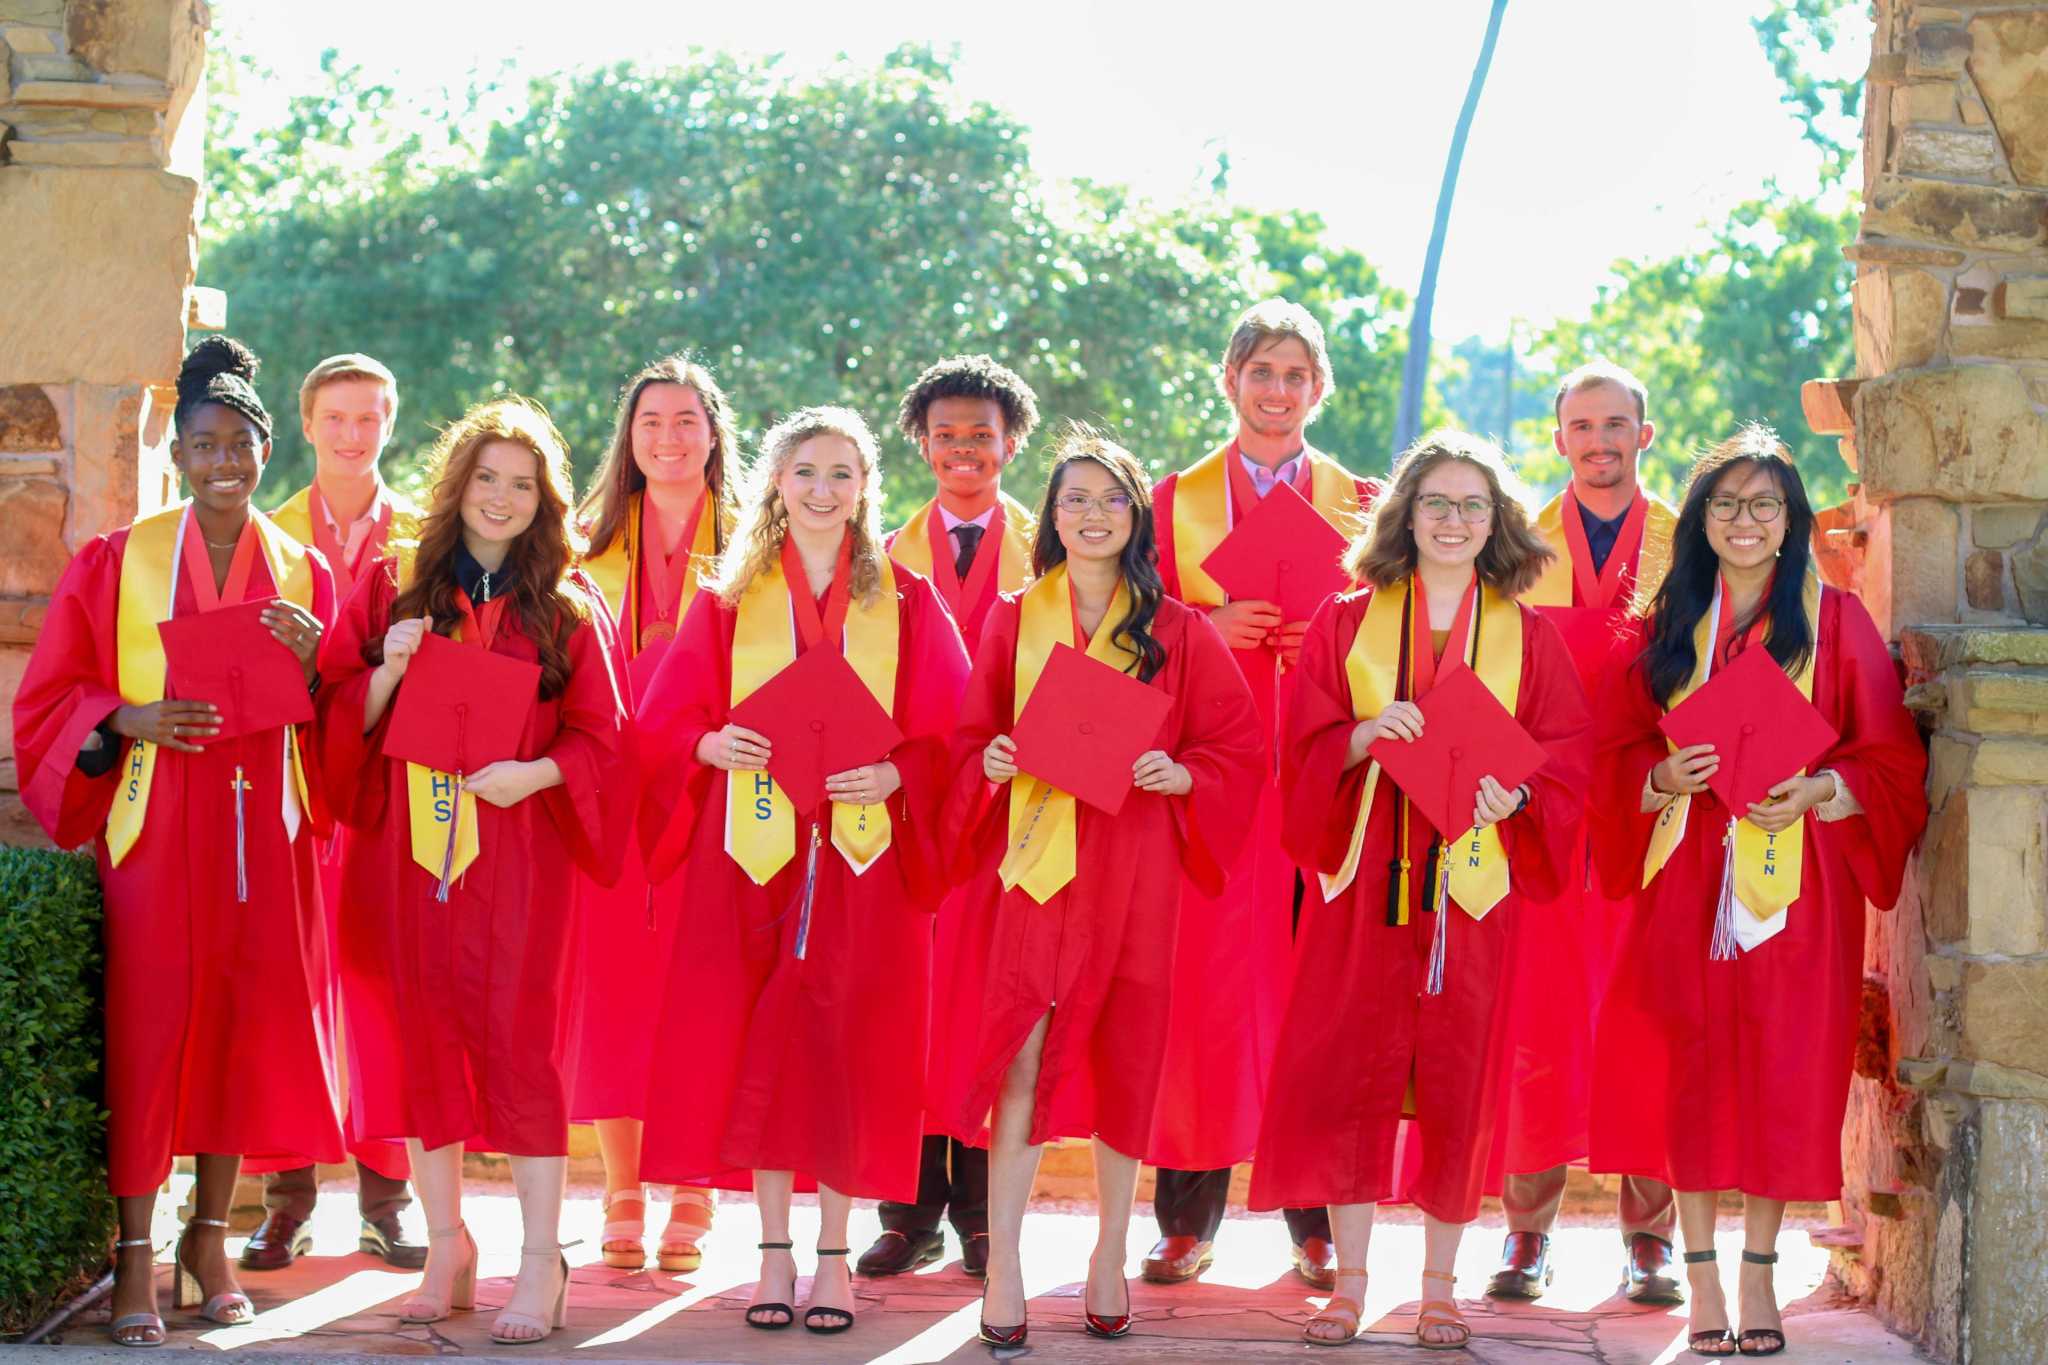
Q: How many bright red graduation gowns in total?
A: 11